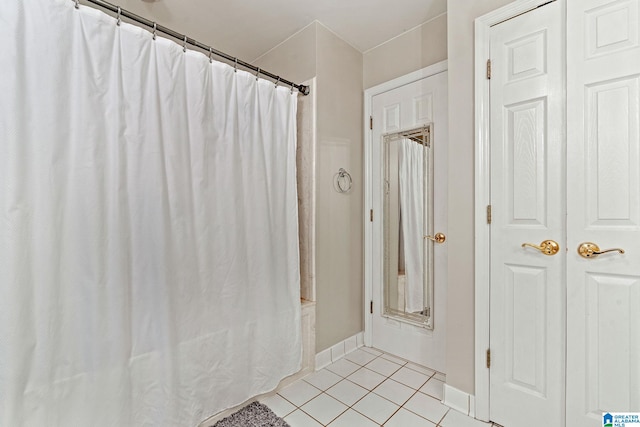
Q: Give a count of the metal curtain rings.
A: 9